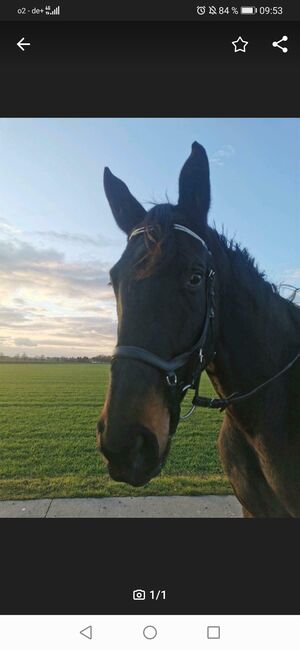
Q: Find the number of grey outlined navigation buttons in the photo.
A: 3